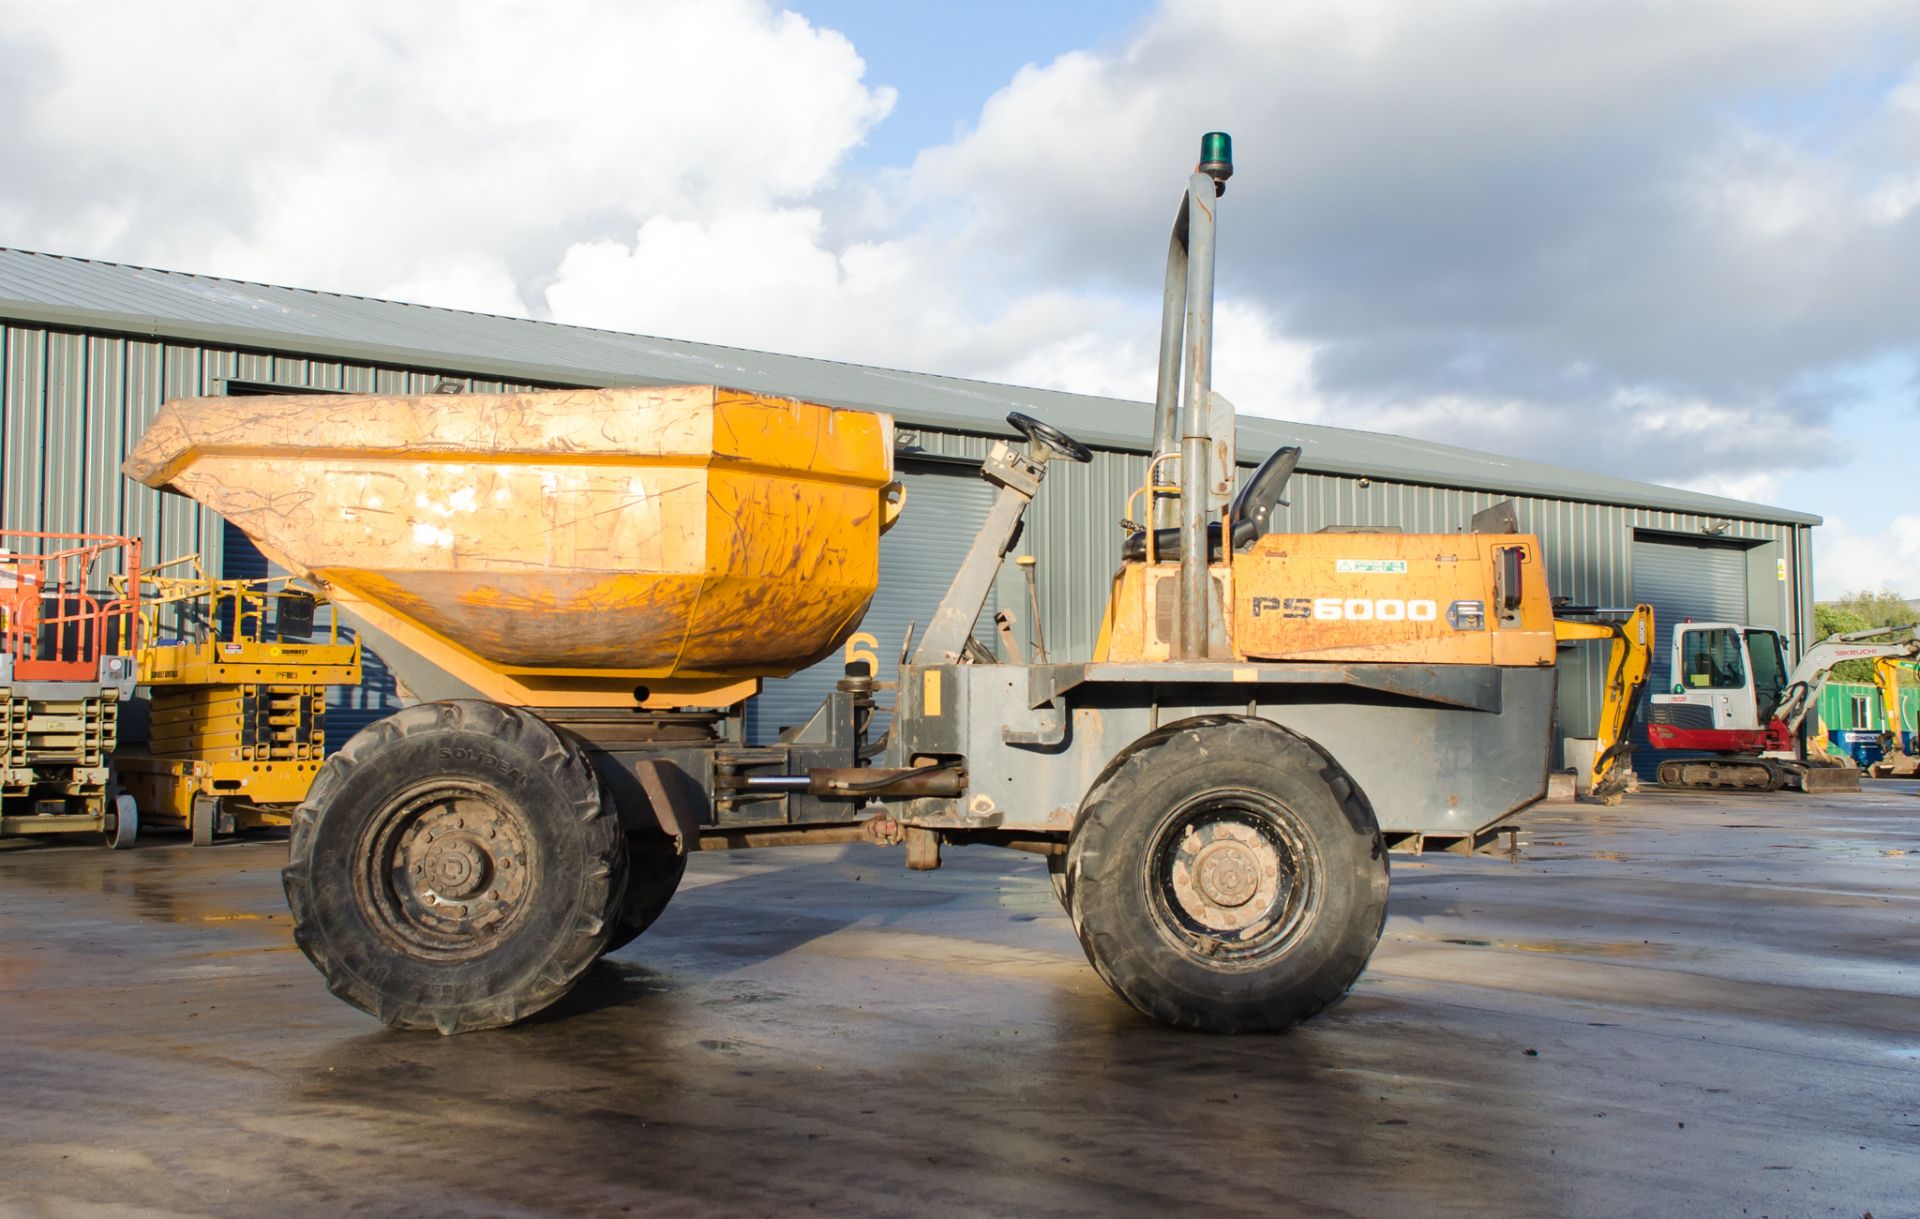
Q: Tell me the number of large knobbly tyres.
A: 4